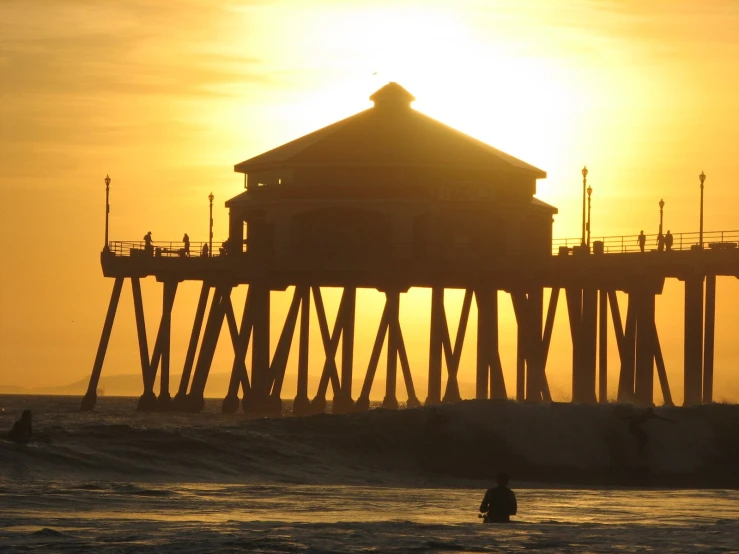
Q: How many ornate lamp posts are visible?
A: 6